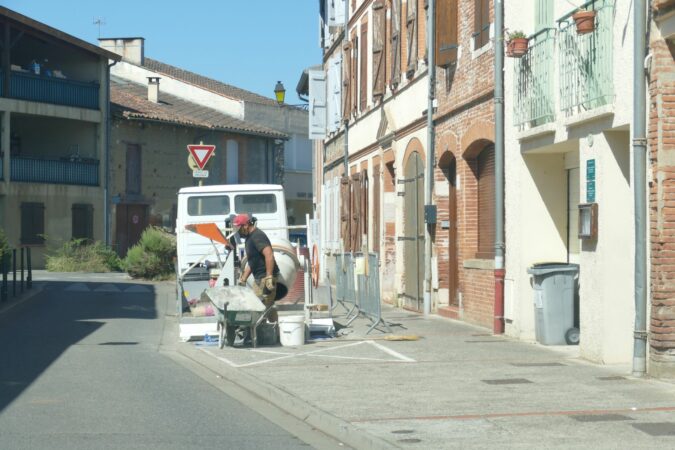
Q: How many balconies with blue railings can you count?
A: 2